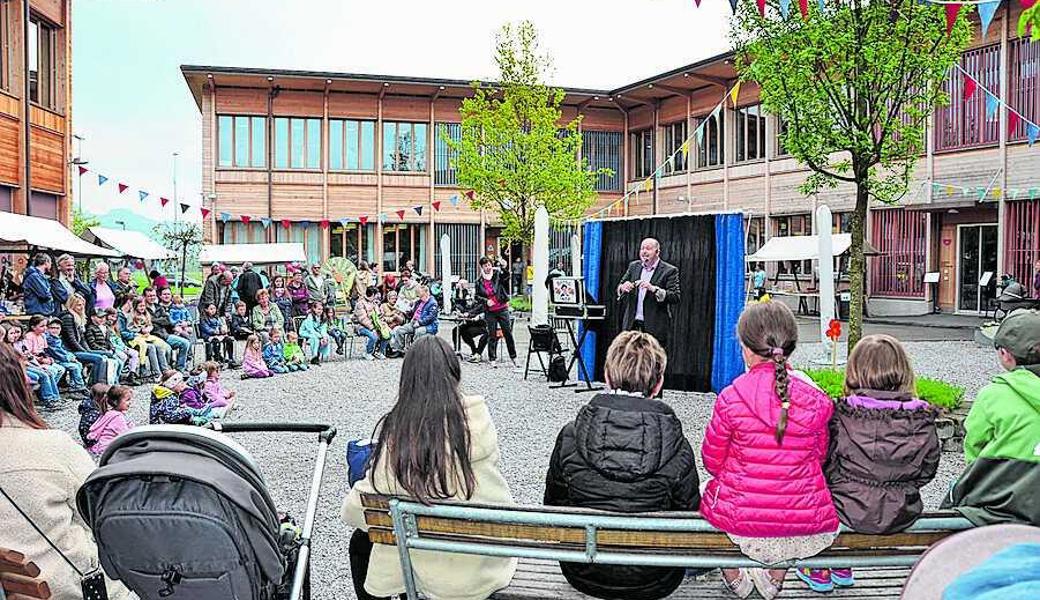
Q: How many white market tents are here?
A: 4